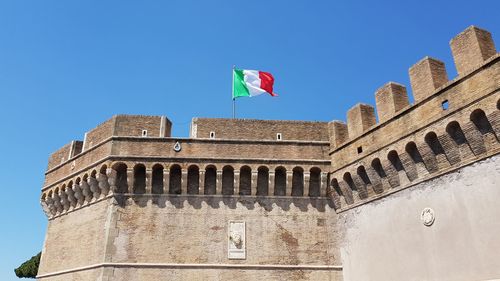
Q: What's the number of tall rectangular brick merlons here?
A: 5